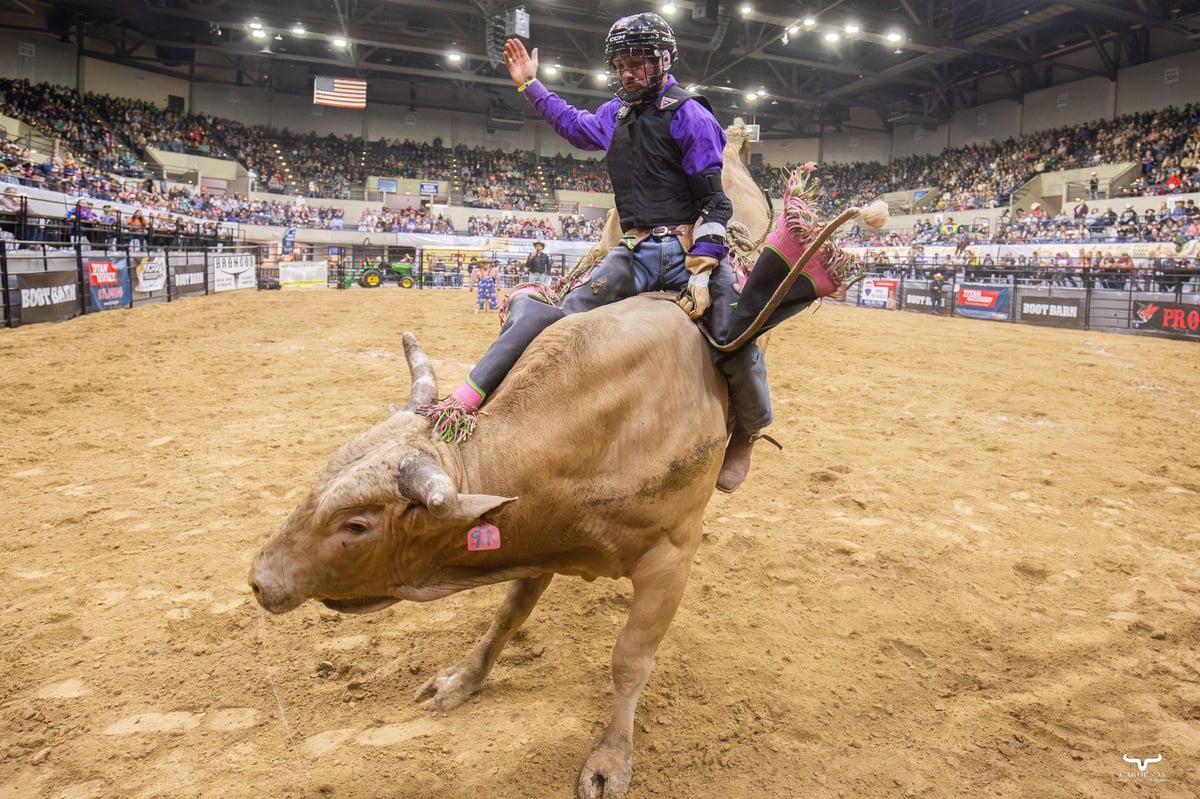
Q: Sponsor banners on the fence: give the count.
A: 11